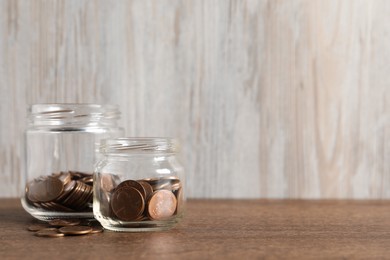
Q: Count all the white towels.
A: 0